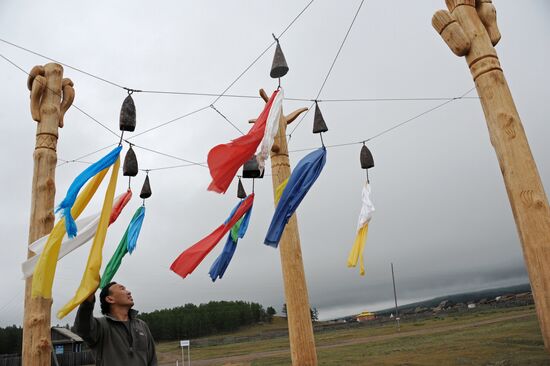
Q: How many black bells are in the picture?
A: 8